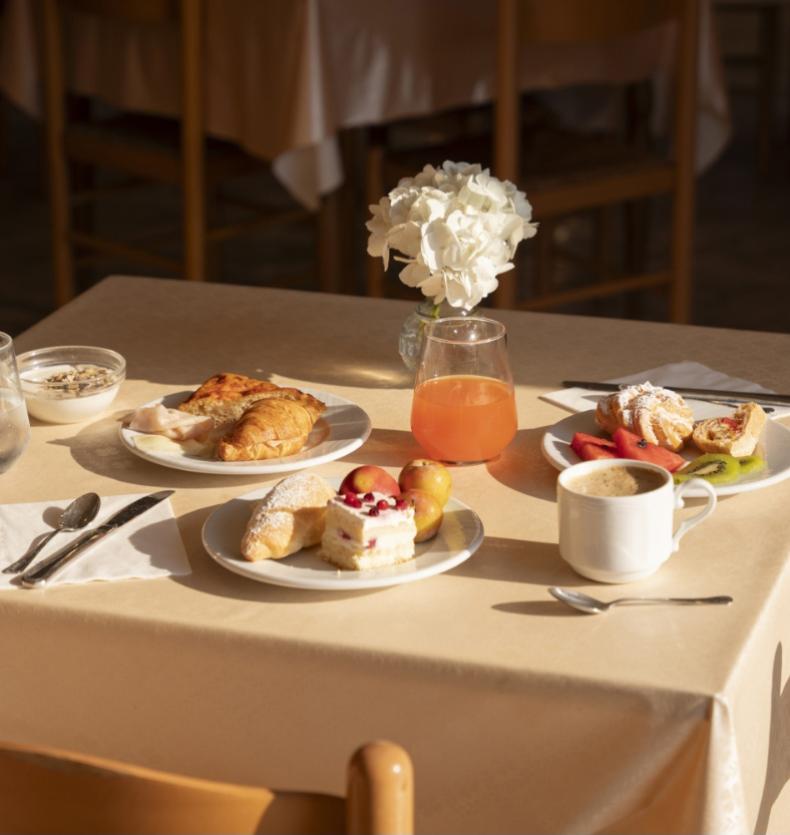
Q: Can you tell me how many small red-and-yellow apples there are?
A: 3